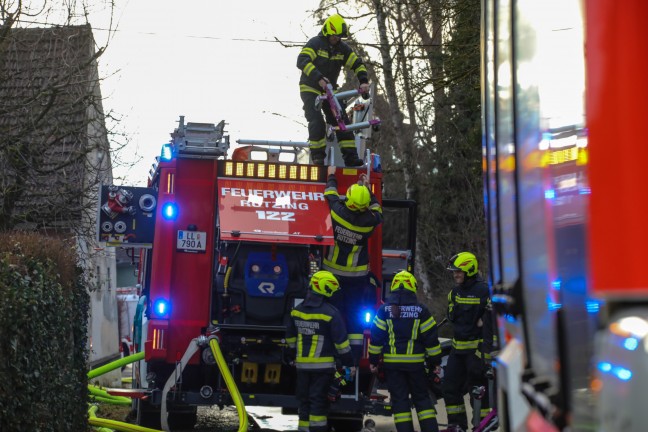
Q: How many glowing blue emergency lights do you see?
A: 4